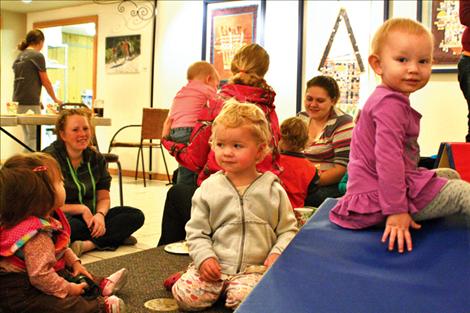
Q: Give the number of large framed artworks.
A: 3